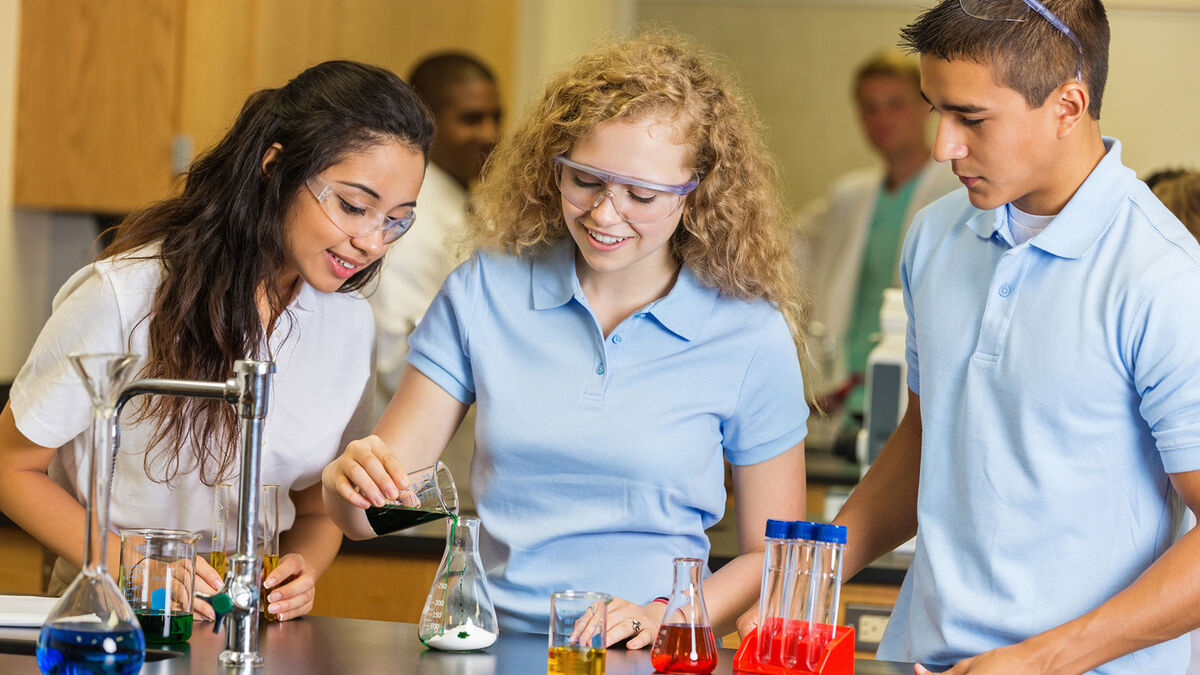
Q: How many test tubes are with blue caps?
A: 3